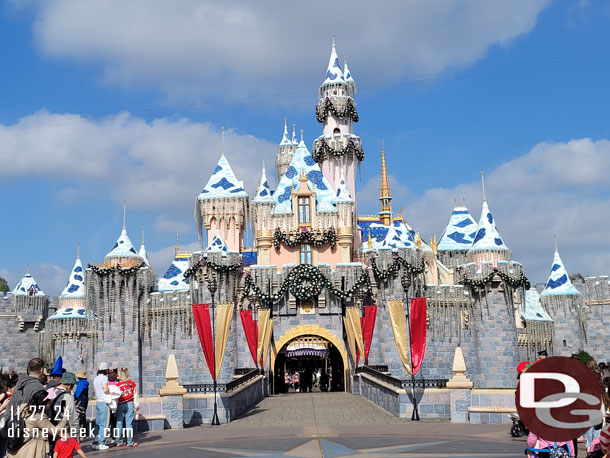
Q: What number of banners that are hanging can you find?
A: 12